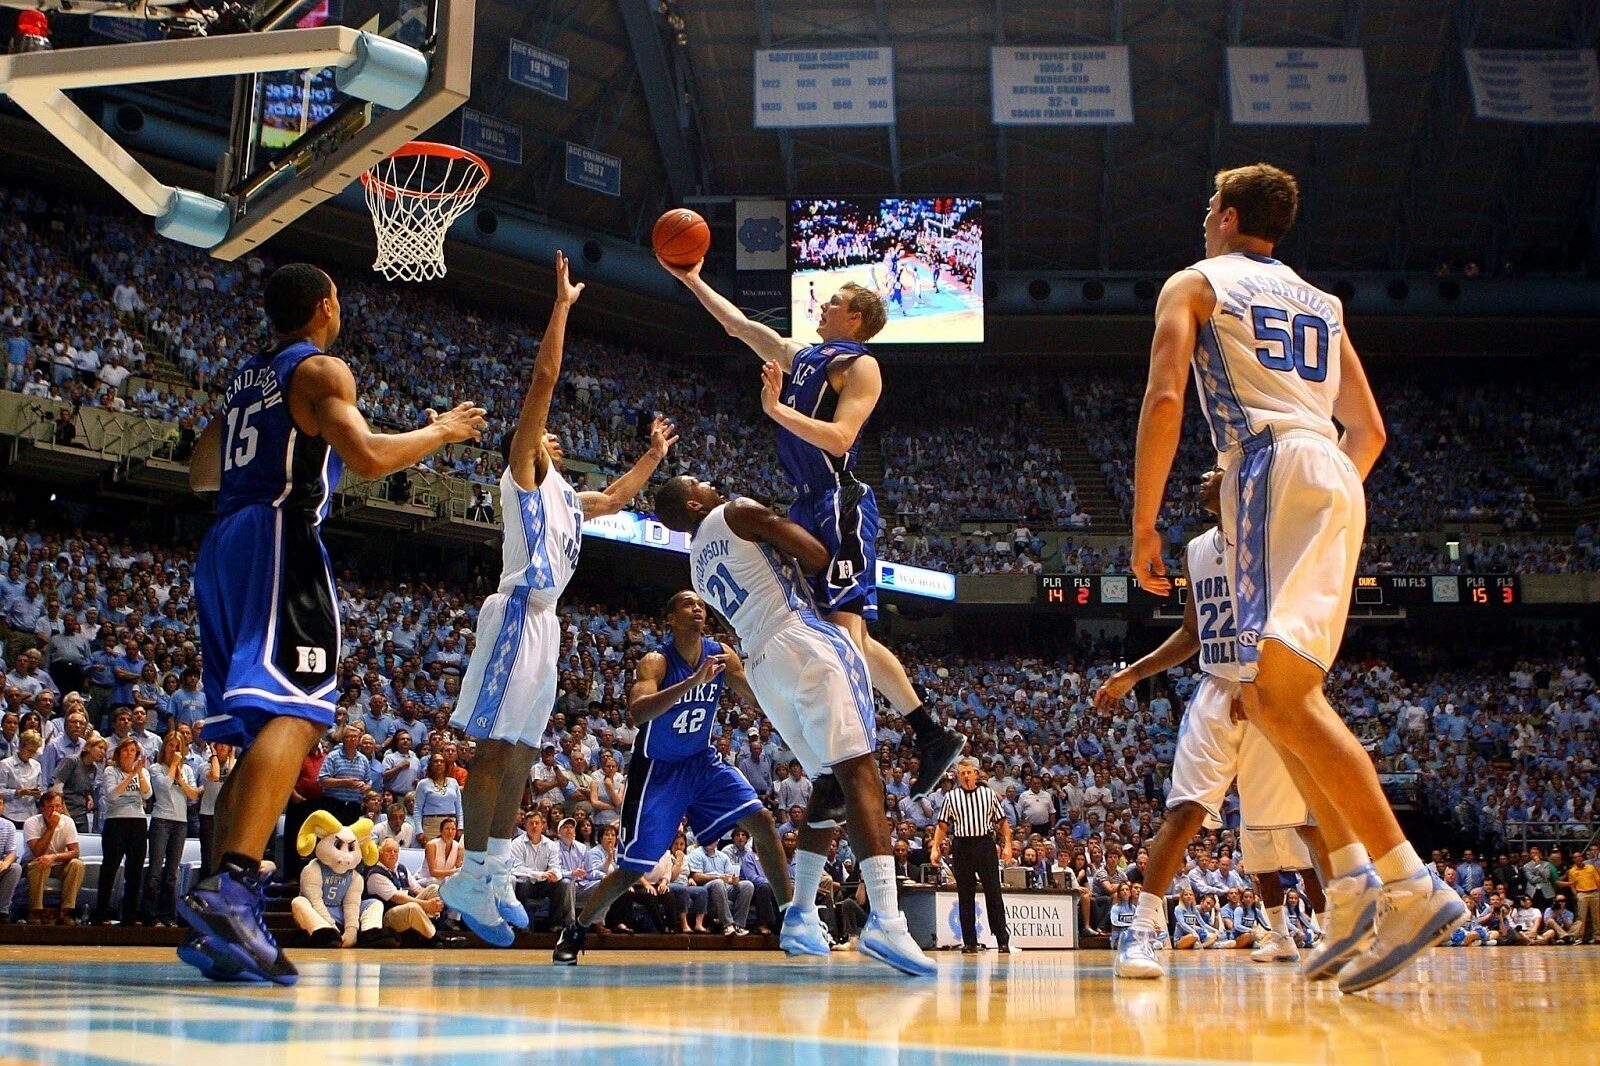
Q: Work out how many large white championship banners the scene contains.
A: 4